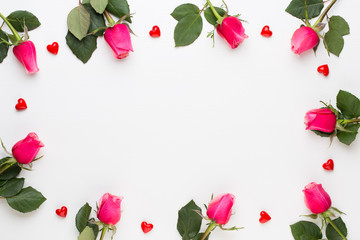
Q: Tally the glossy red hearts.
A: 9